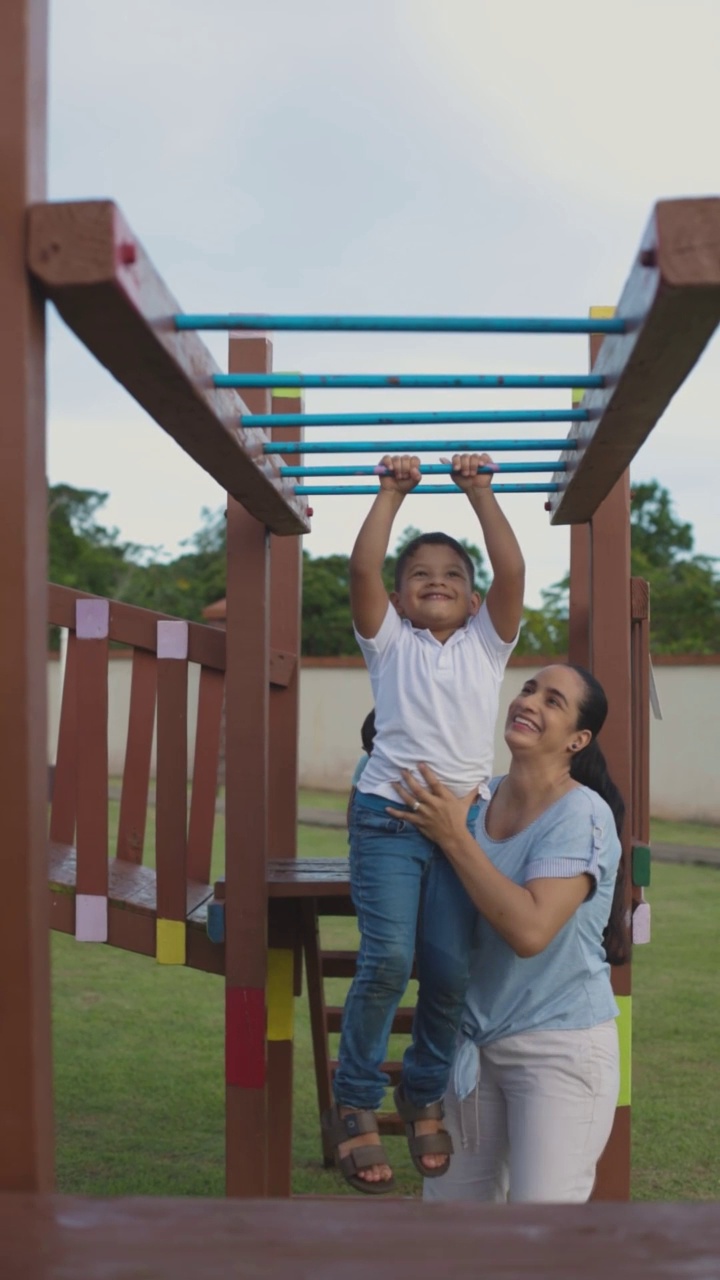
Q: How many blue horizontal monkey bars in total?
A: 6